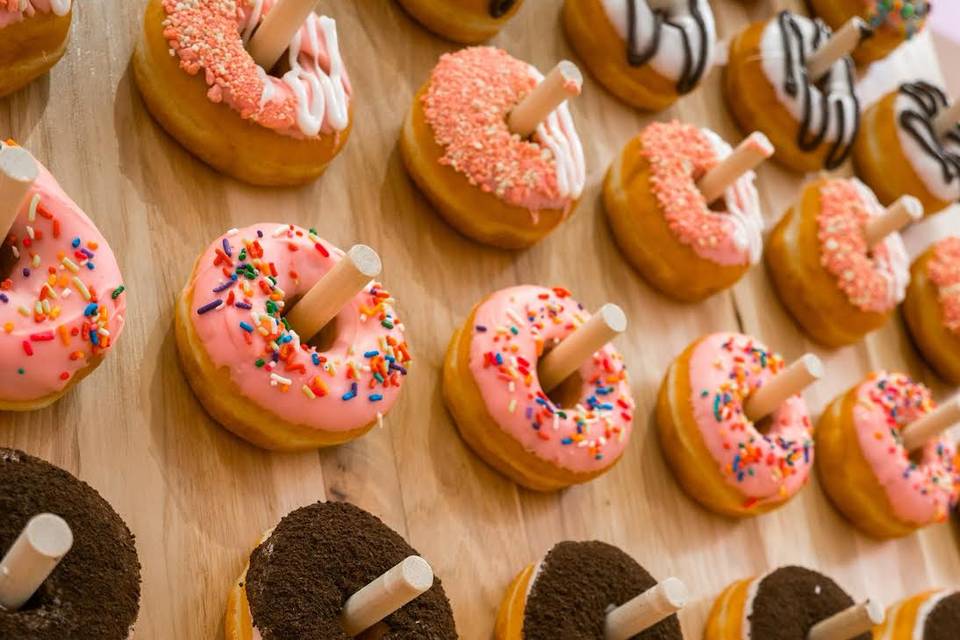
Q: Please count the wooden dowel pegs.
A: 15